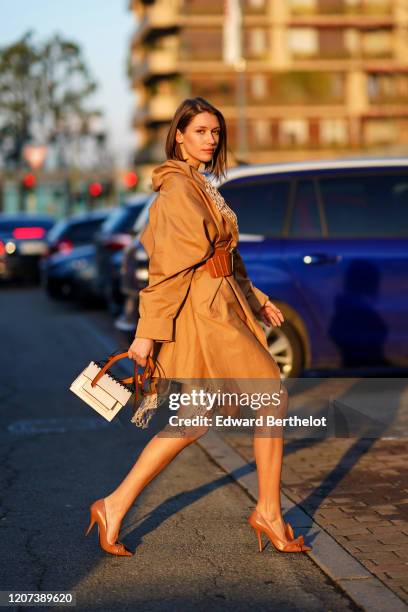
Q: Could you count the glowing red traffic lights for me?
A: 3